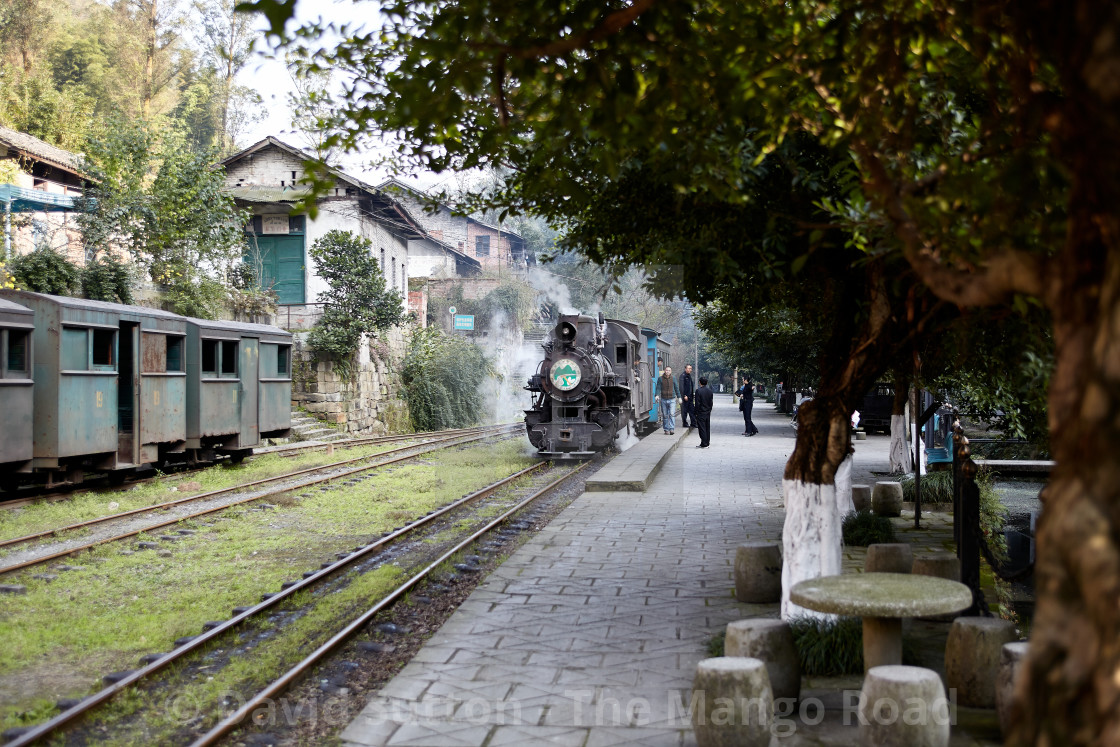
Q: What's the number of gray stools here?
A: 10